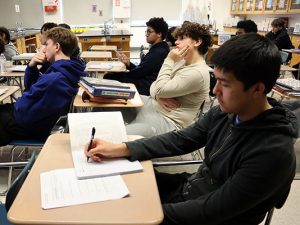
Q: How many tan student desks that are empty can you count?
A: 2